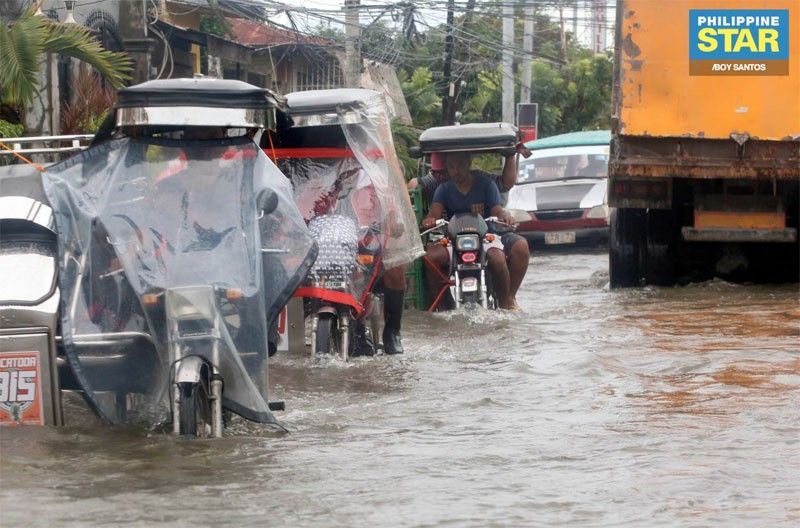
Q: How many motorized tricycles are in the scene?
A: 3